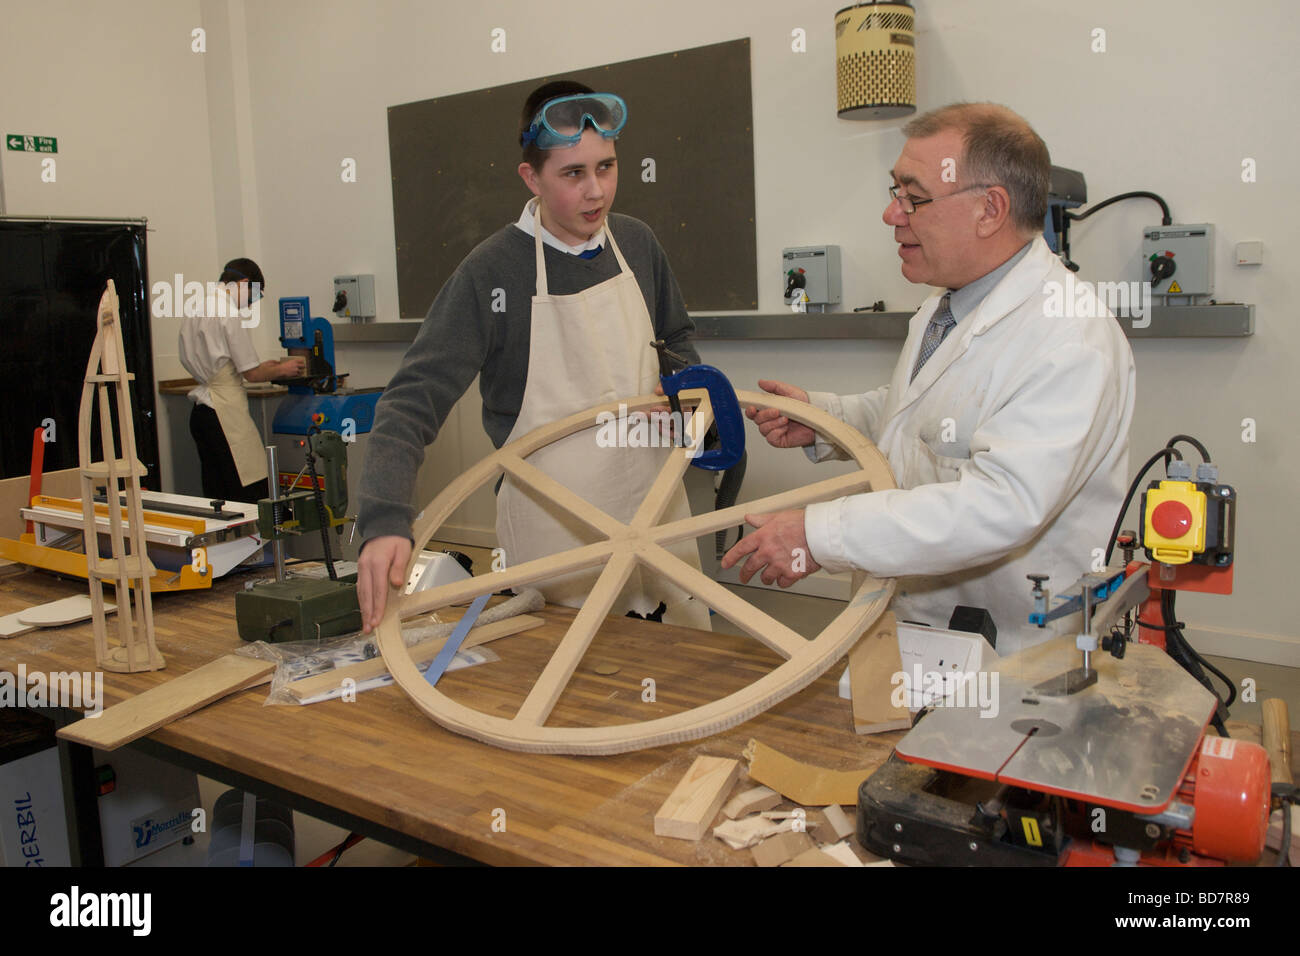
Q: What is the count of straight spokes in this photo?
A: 6